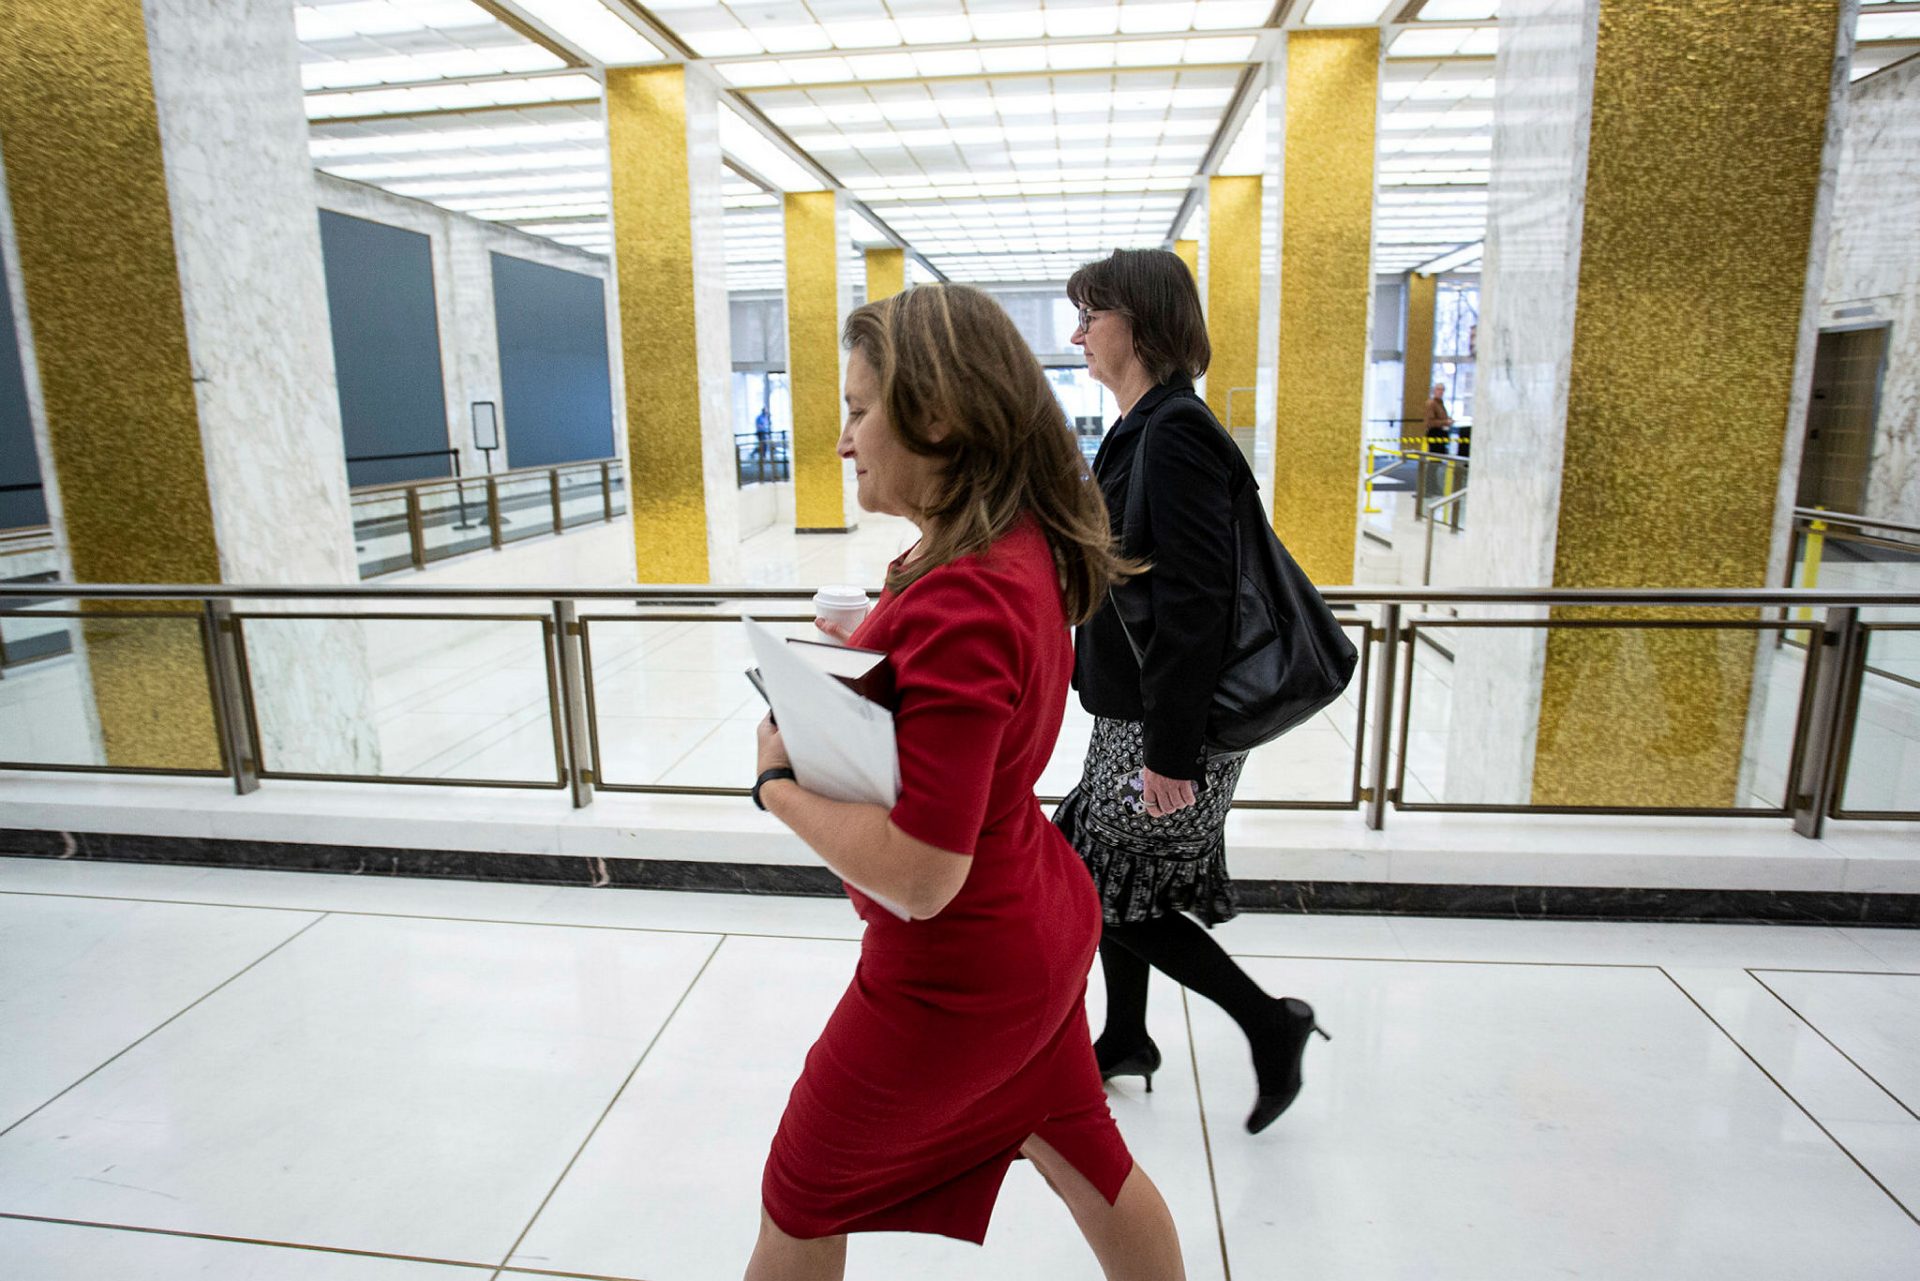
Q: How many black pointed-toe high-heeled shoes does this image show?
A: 2